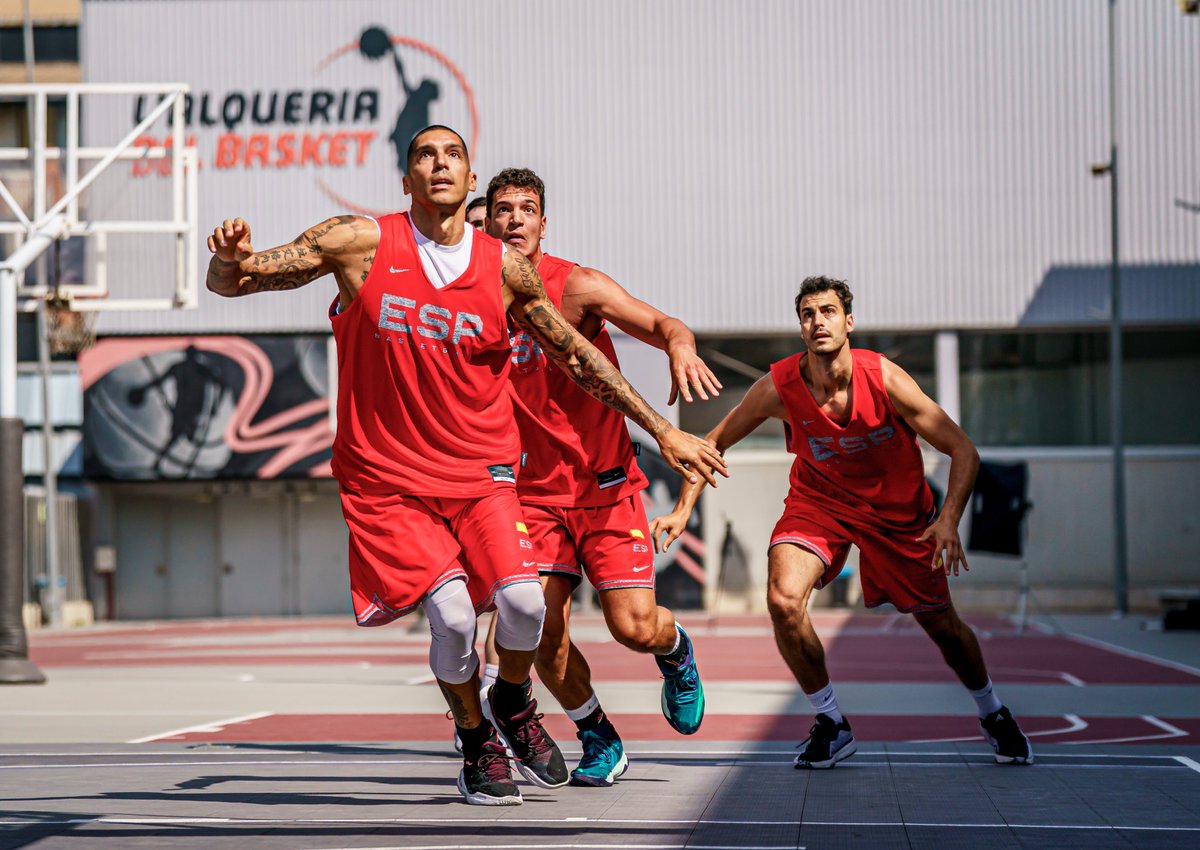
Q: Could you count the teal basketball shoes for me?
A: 2